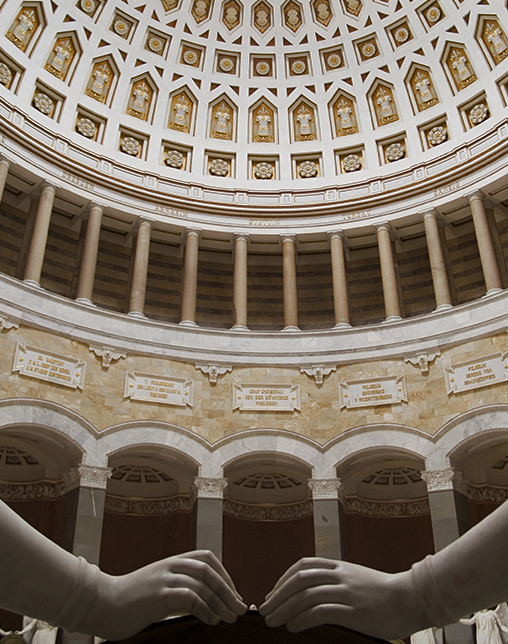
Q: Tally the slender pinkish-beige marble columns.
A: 11